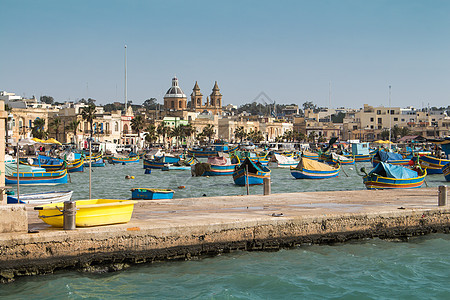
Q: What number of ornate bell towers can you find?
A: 2